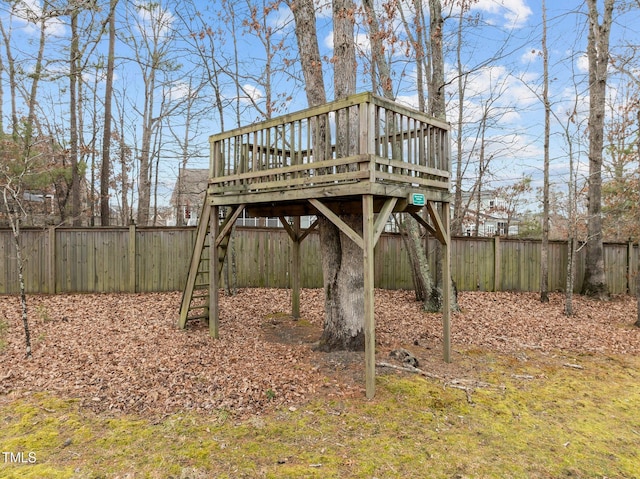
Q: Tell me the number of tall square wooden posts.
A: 4